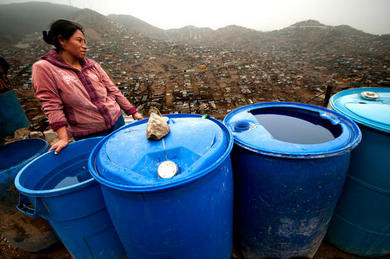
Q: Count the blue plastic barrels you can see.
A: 5